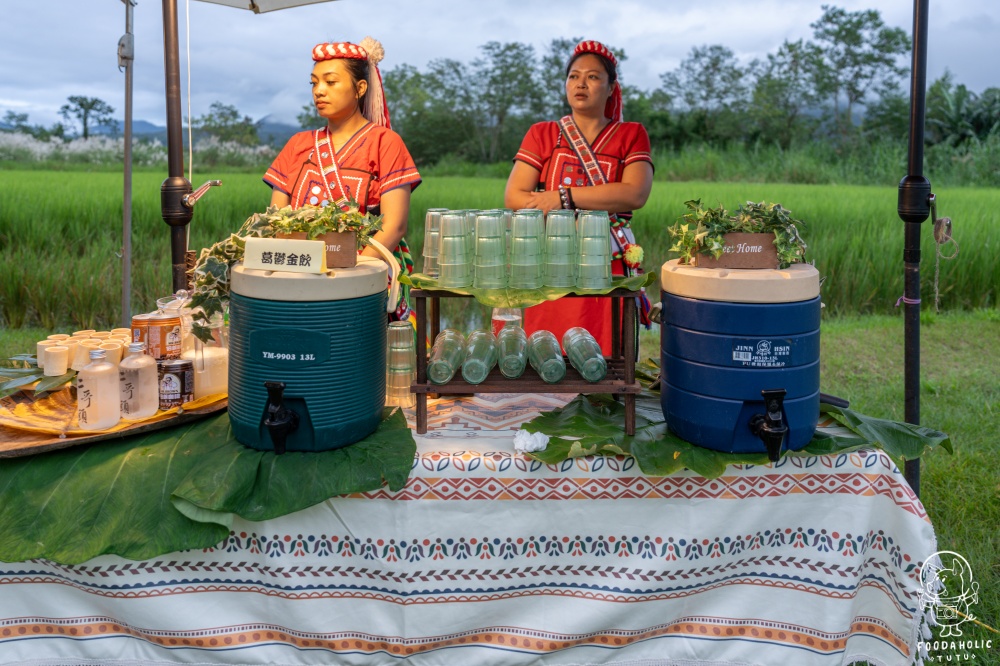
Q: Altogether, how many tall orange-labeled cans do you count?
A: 2